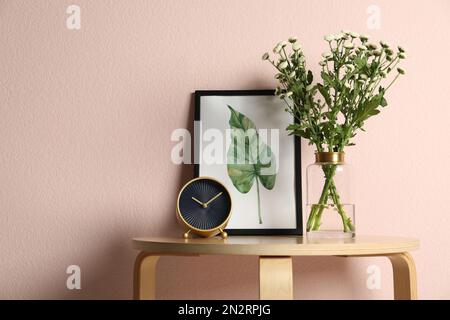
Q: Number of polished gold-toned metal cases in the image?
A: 1